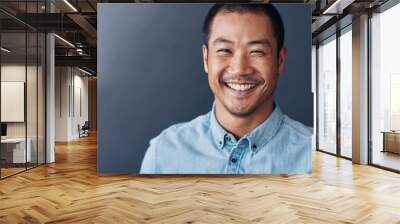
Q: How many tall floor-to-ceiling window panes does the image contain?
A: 3